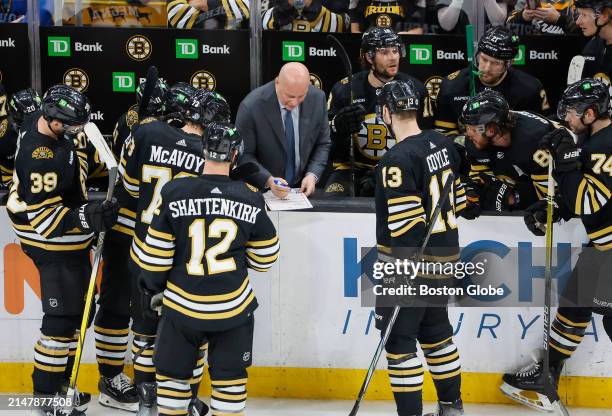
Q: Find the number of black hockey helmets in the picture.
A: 12